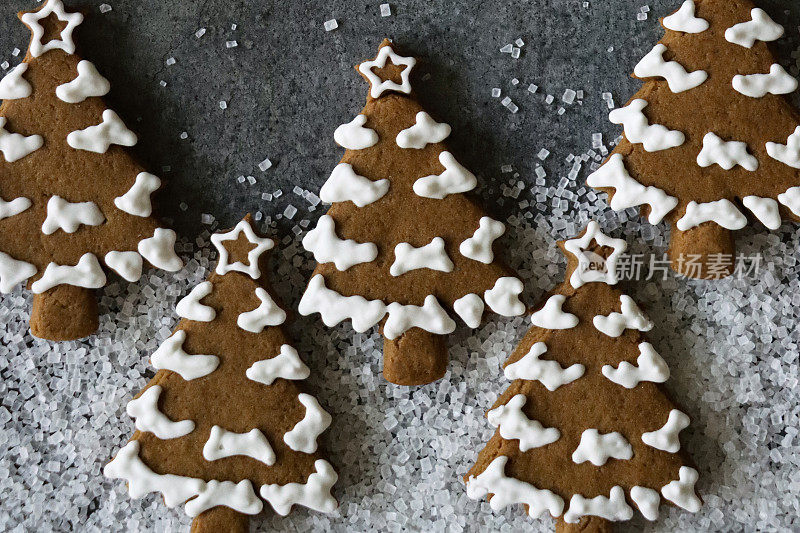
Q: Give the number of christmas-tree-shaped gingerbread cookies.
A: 5